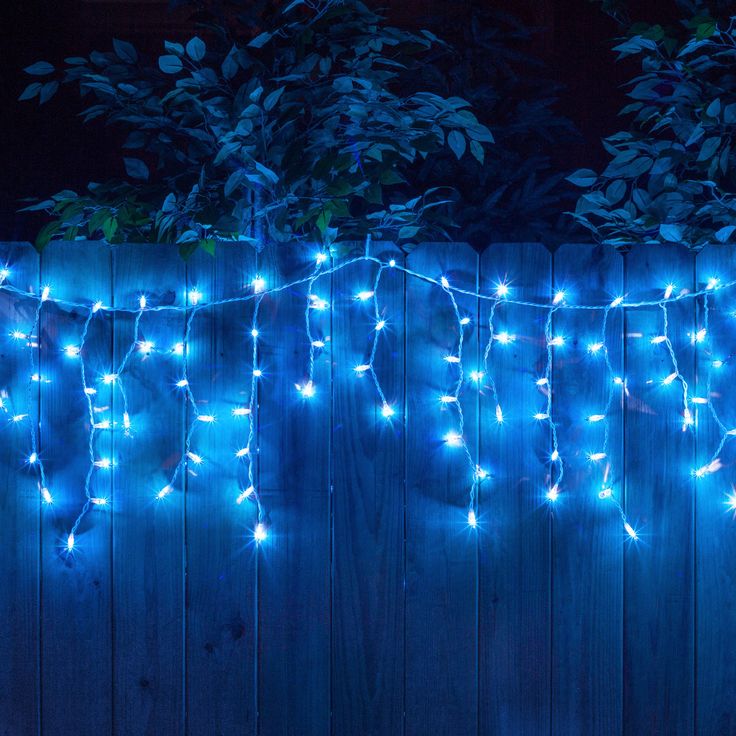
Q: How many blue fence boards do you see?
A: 11